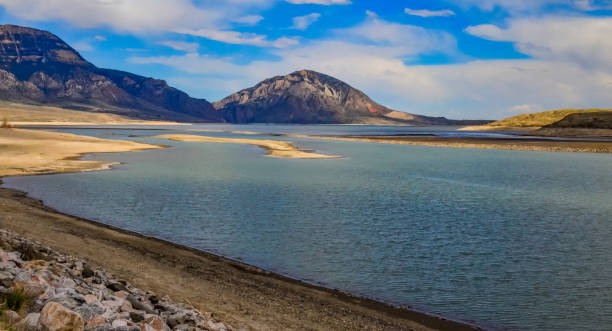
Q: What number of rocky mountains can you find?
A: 2